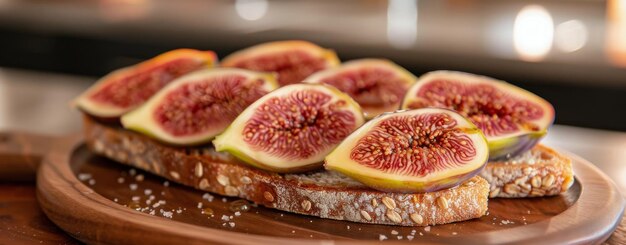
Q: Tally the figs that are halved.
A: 7